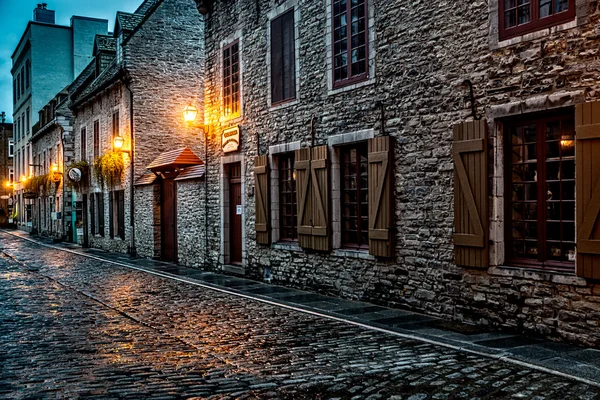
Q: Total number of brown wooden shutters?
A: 6